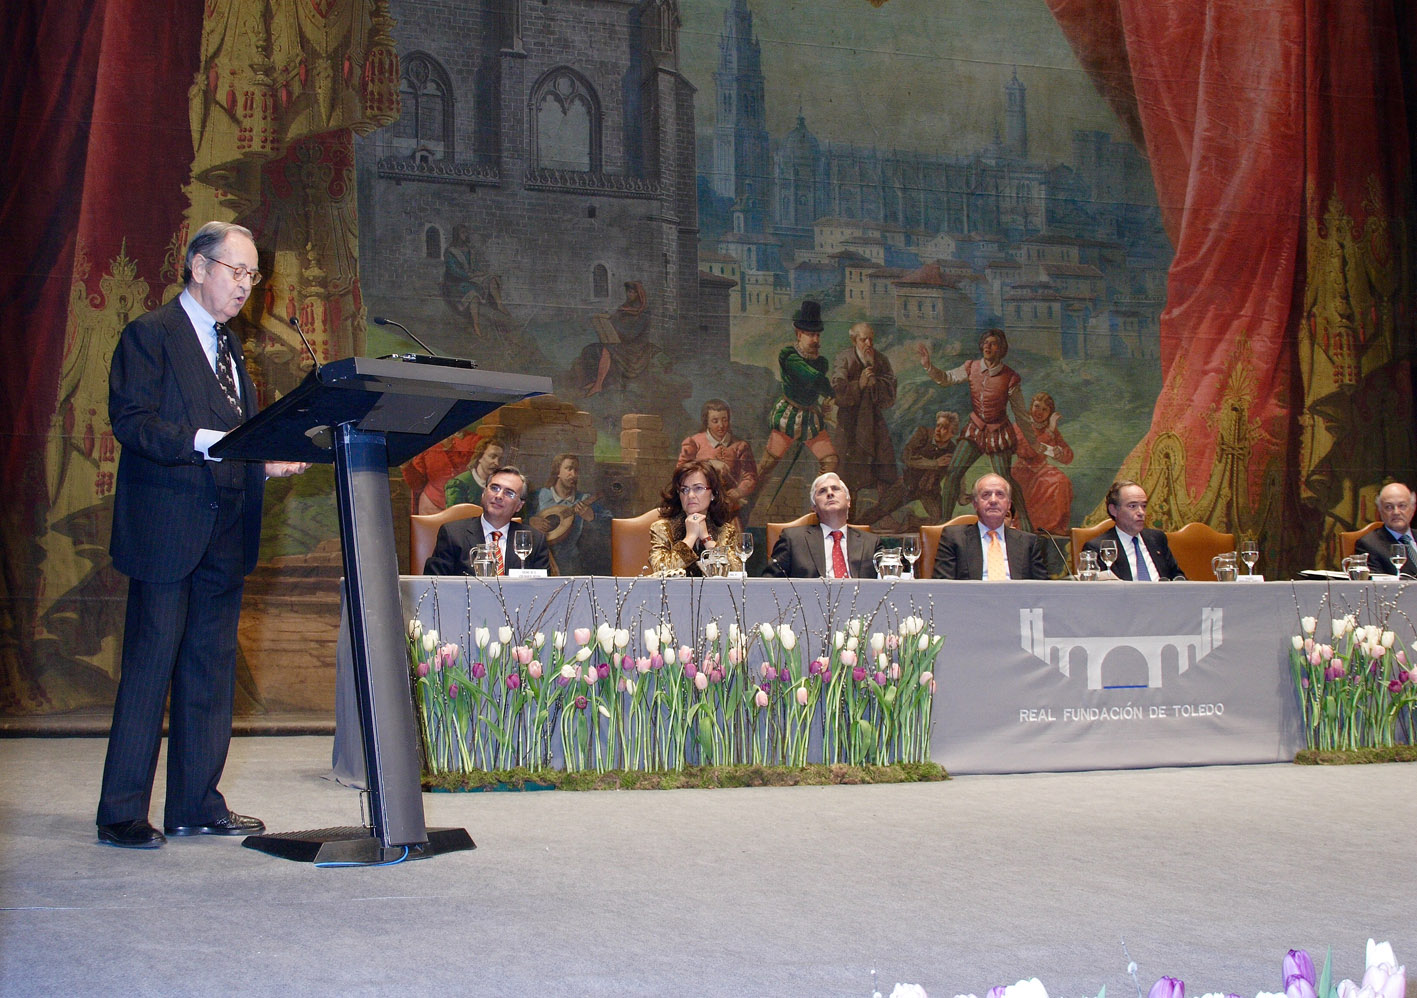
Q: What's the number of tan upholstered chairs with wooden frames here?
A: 7